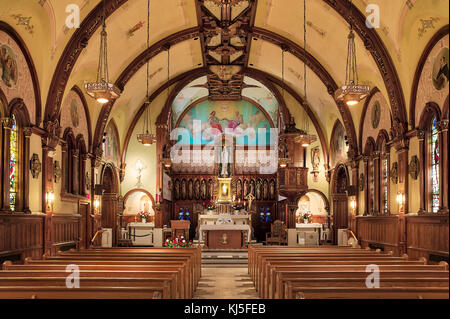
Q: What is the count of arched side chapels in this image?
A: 2